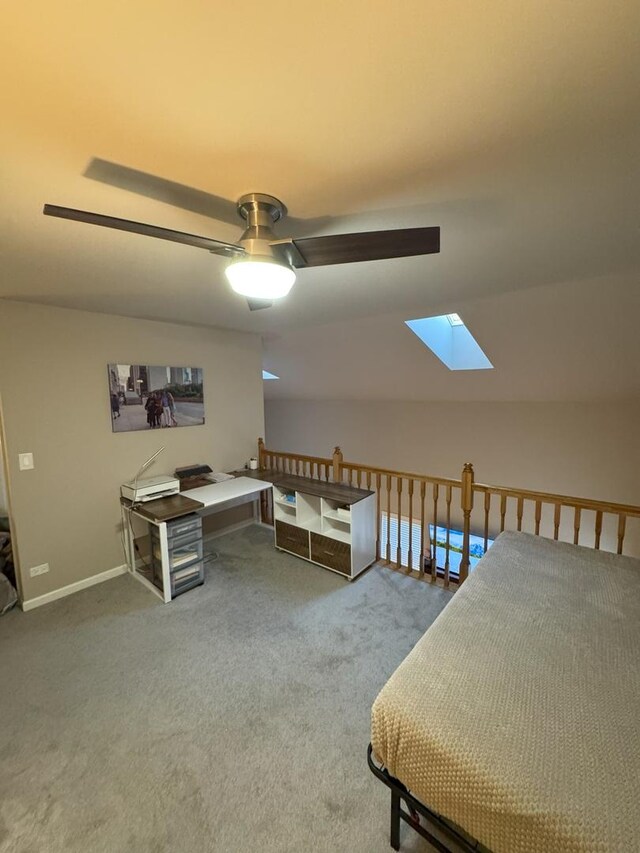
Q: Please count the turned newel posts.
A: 3